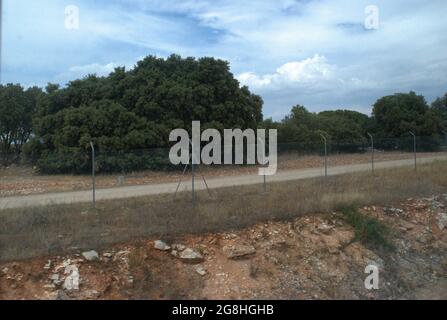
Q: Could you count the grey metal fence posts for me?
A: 6